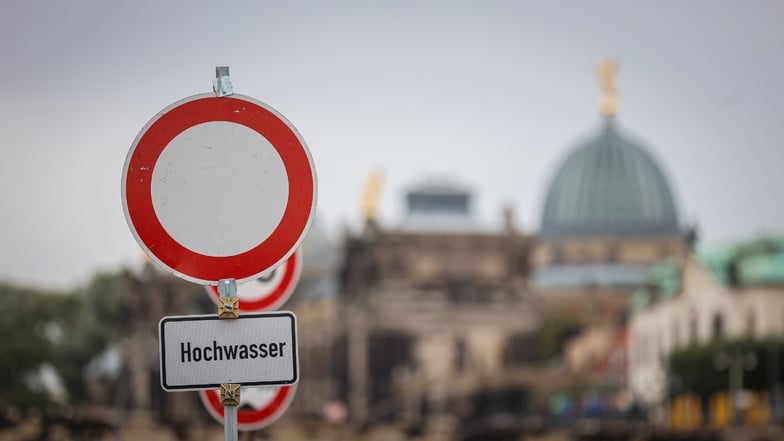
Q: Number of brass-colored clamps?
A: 2